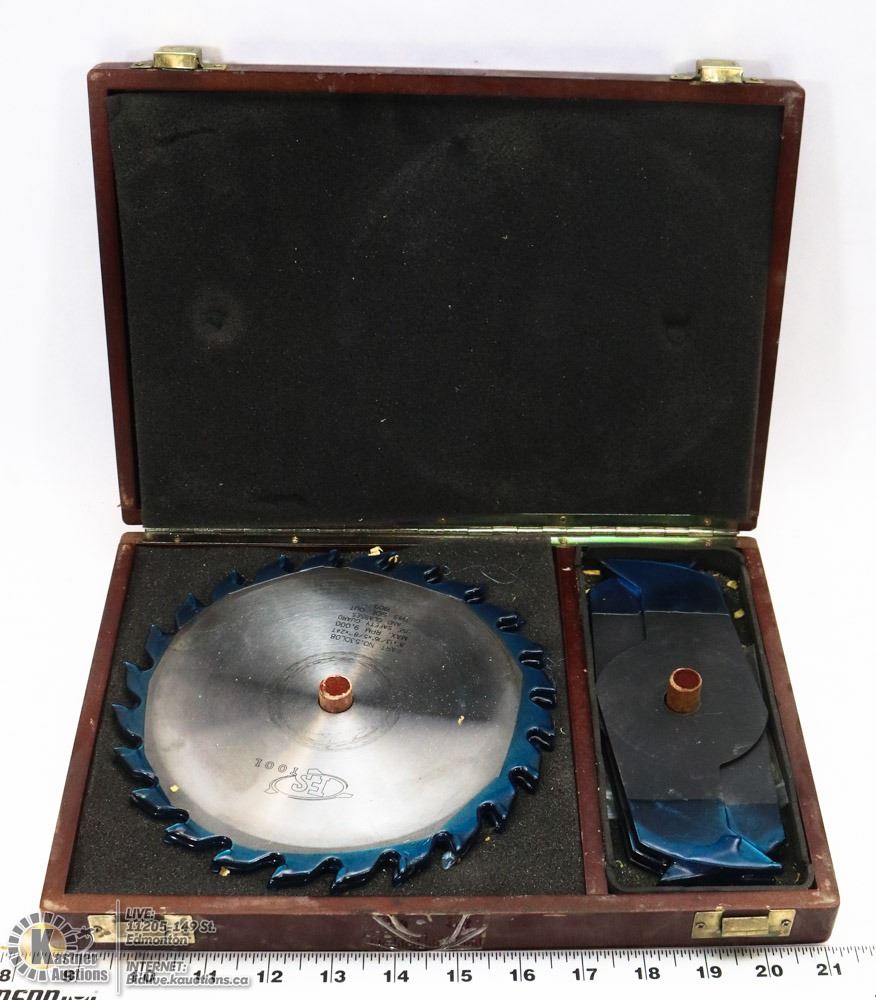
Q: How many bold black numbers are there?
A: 14